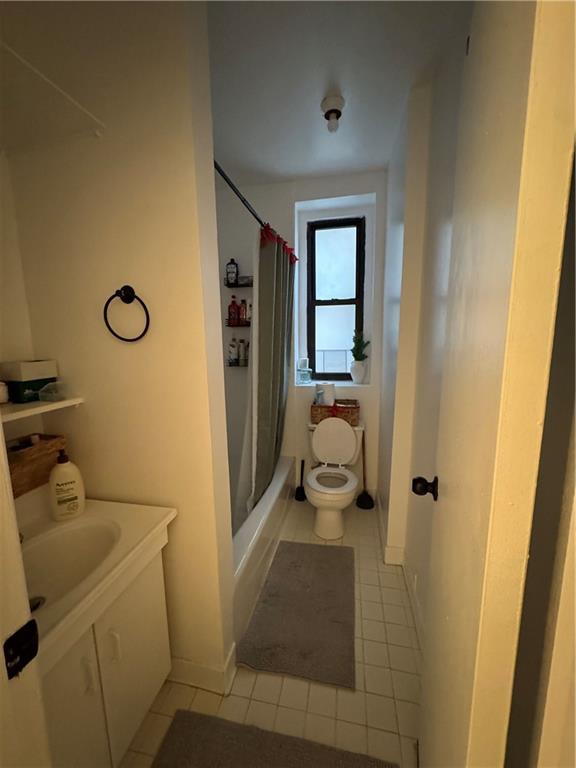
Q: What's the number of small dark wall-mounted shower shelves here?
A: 3